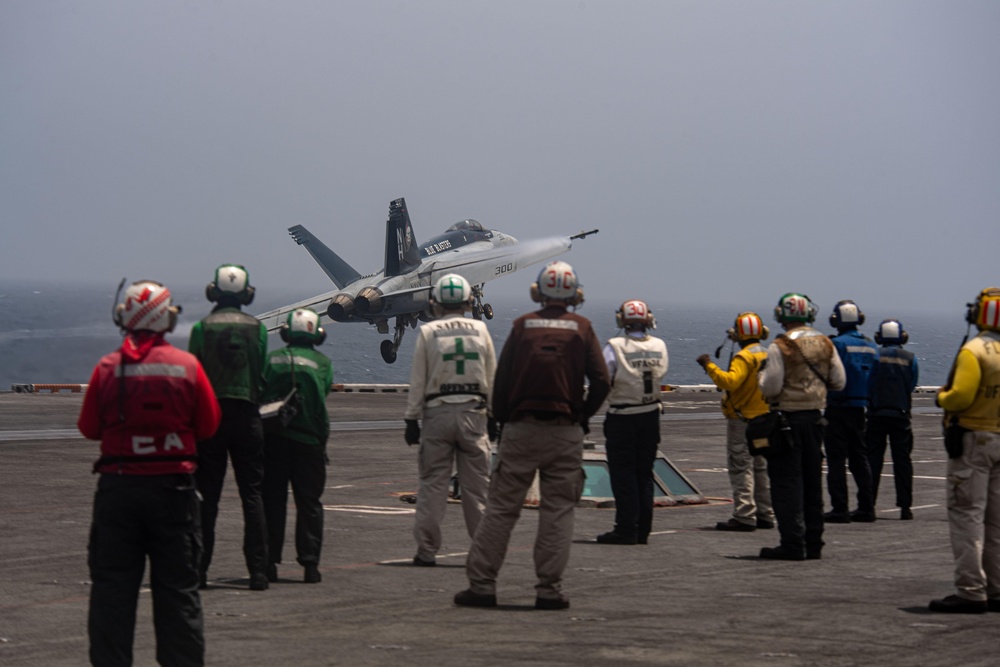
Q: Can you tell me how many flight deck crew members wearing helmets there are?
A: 11